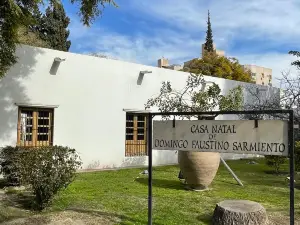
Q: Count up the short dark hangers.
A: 2